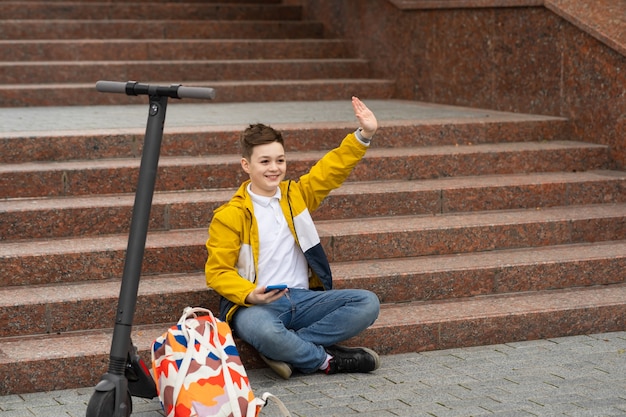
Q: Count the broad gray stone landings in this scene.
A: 1